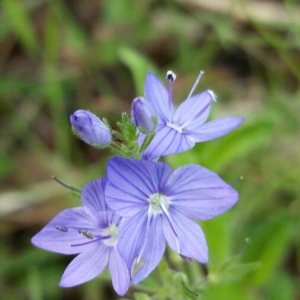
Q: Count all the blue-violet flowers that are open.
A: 3